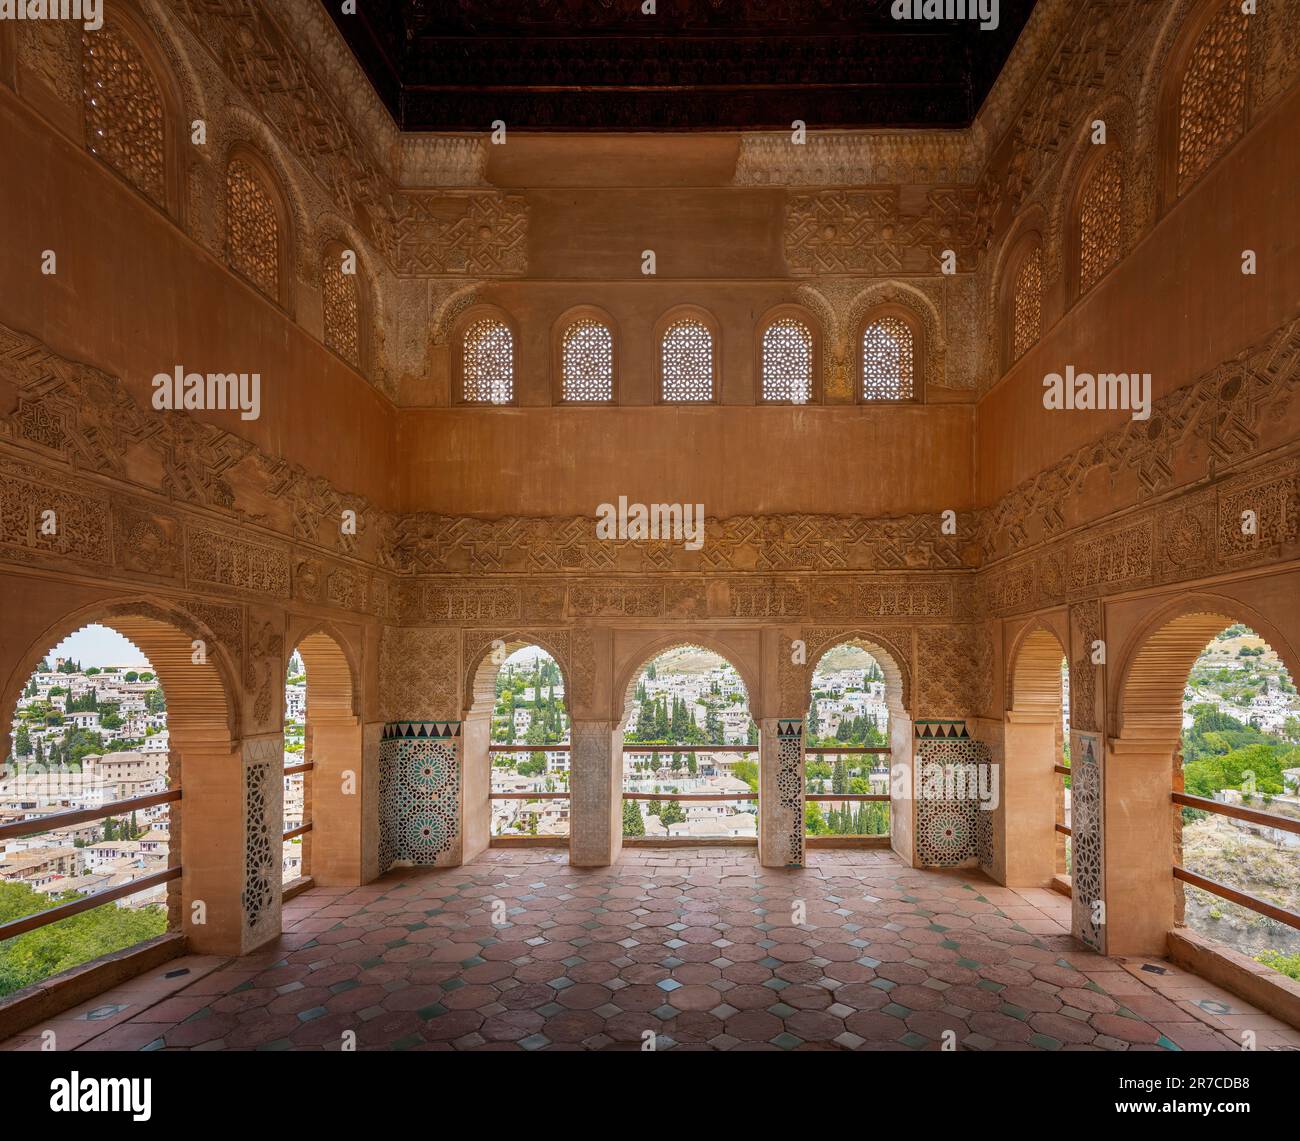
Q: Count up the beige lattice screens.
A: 11